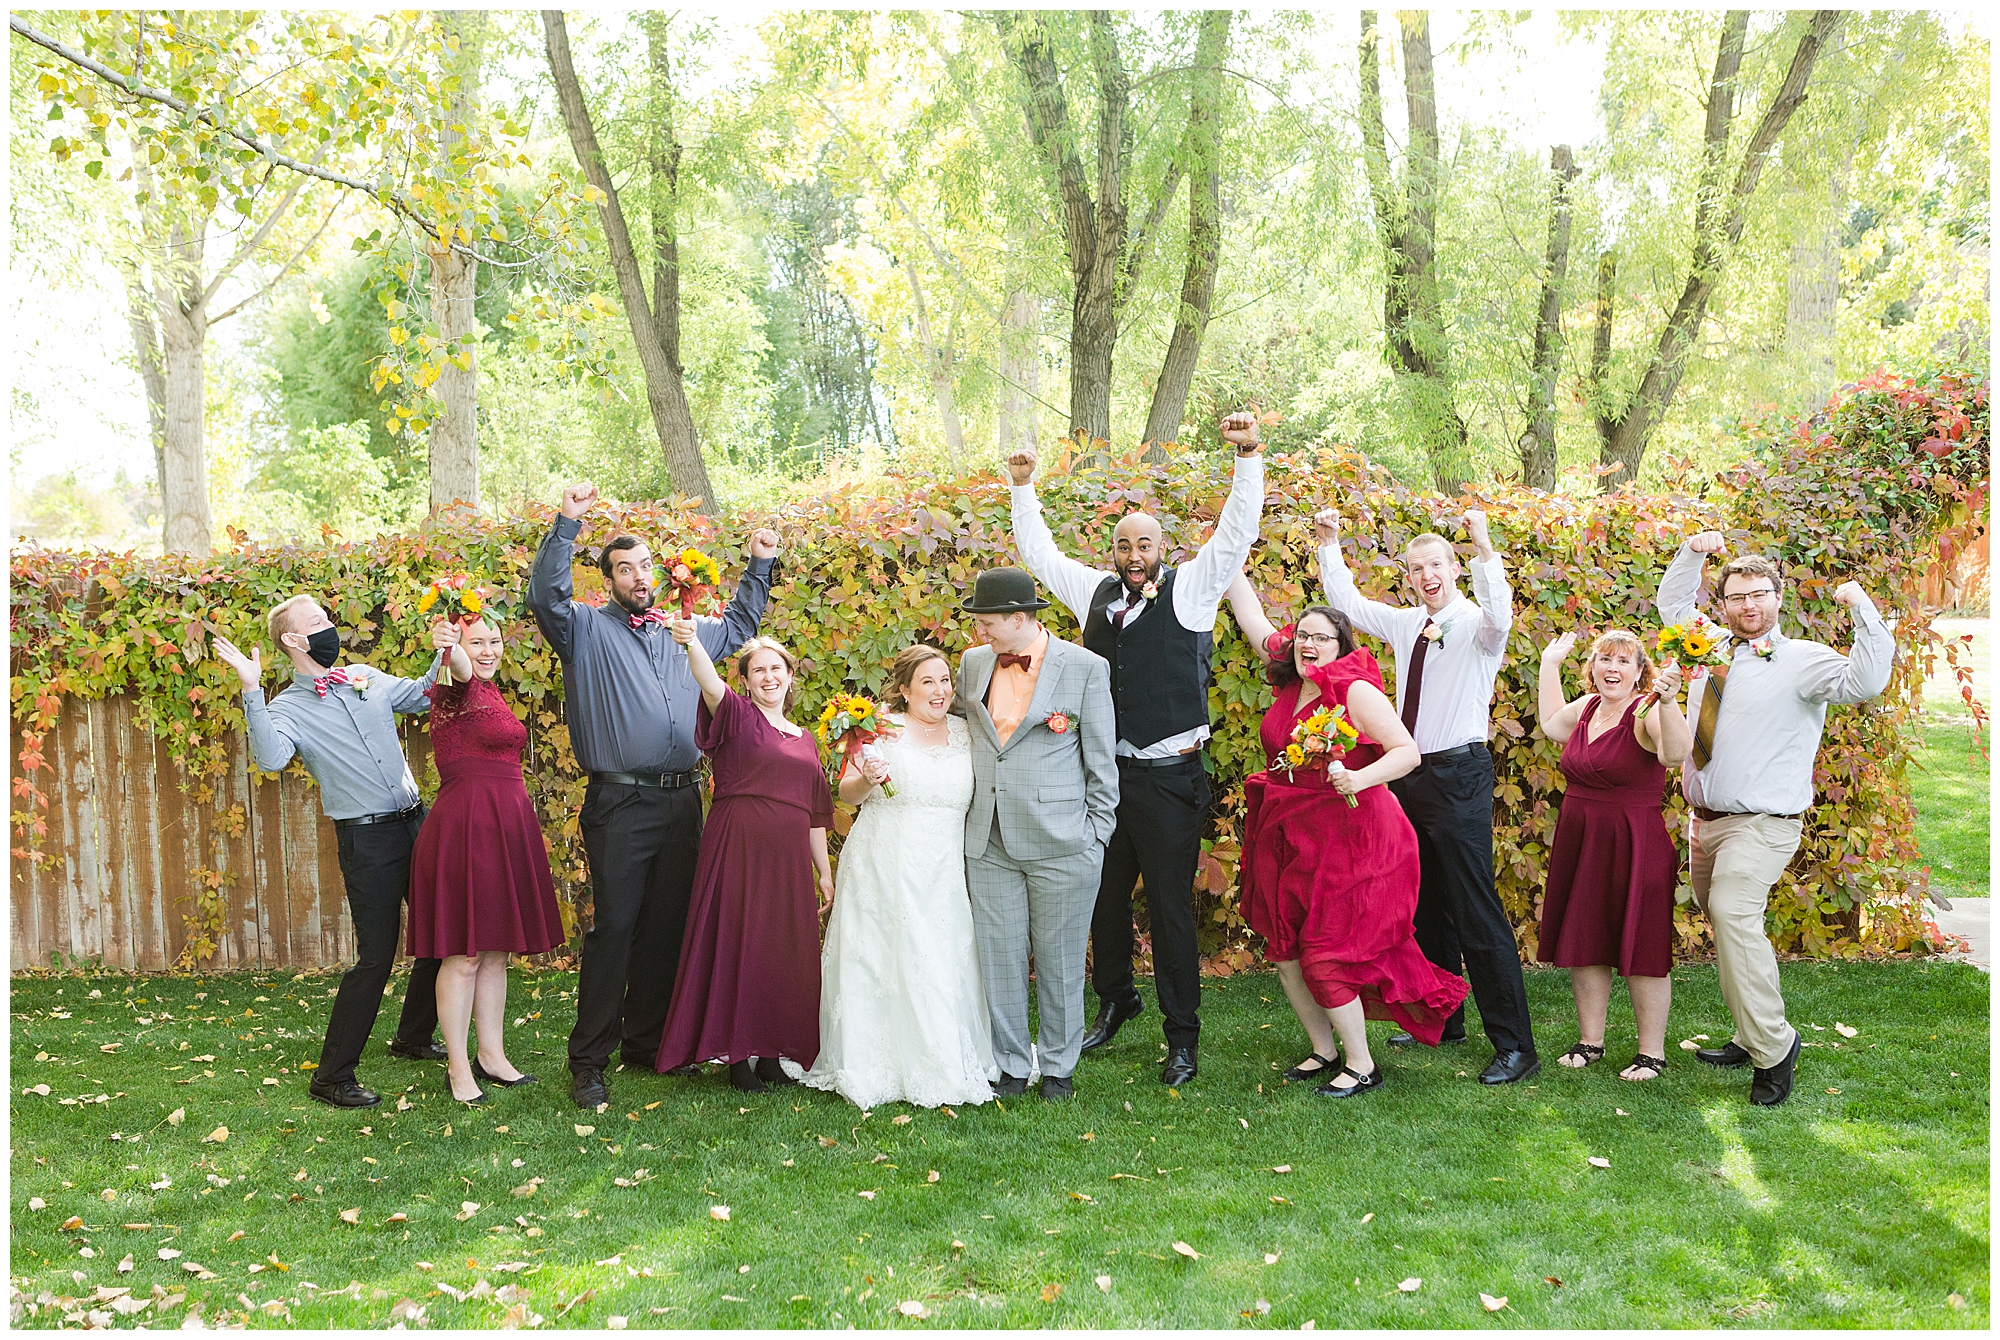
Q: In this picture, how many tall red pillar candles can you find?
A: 0